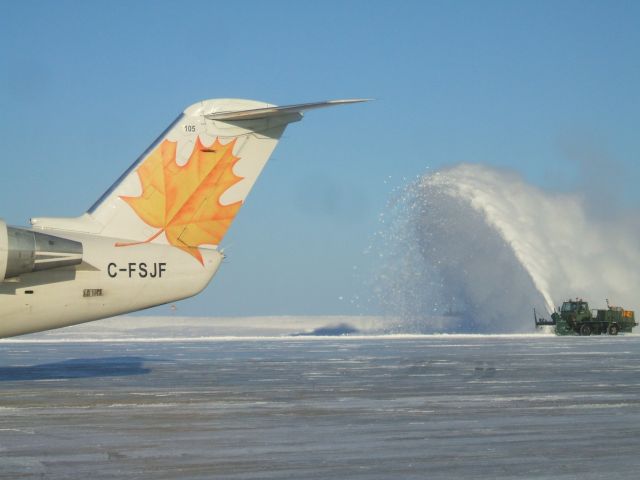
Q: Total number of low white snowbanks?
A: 1